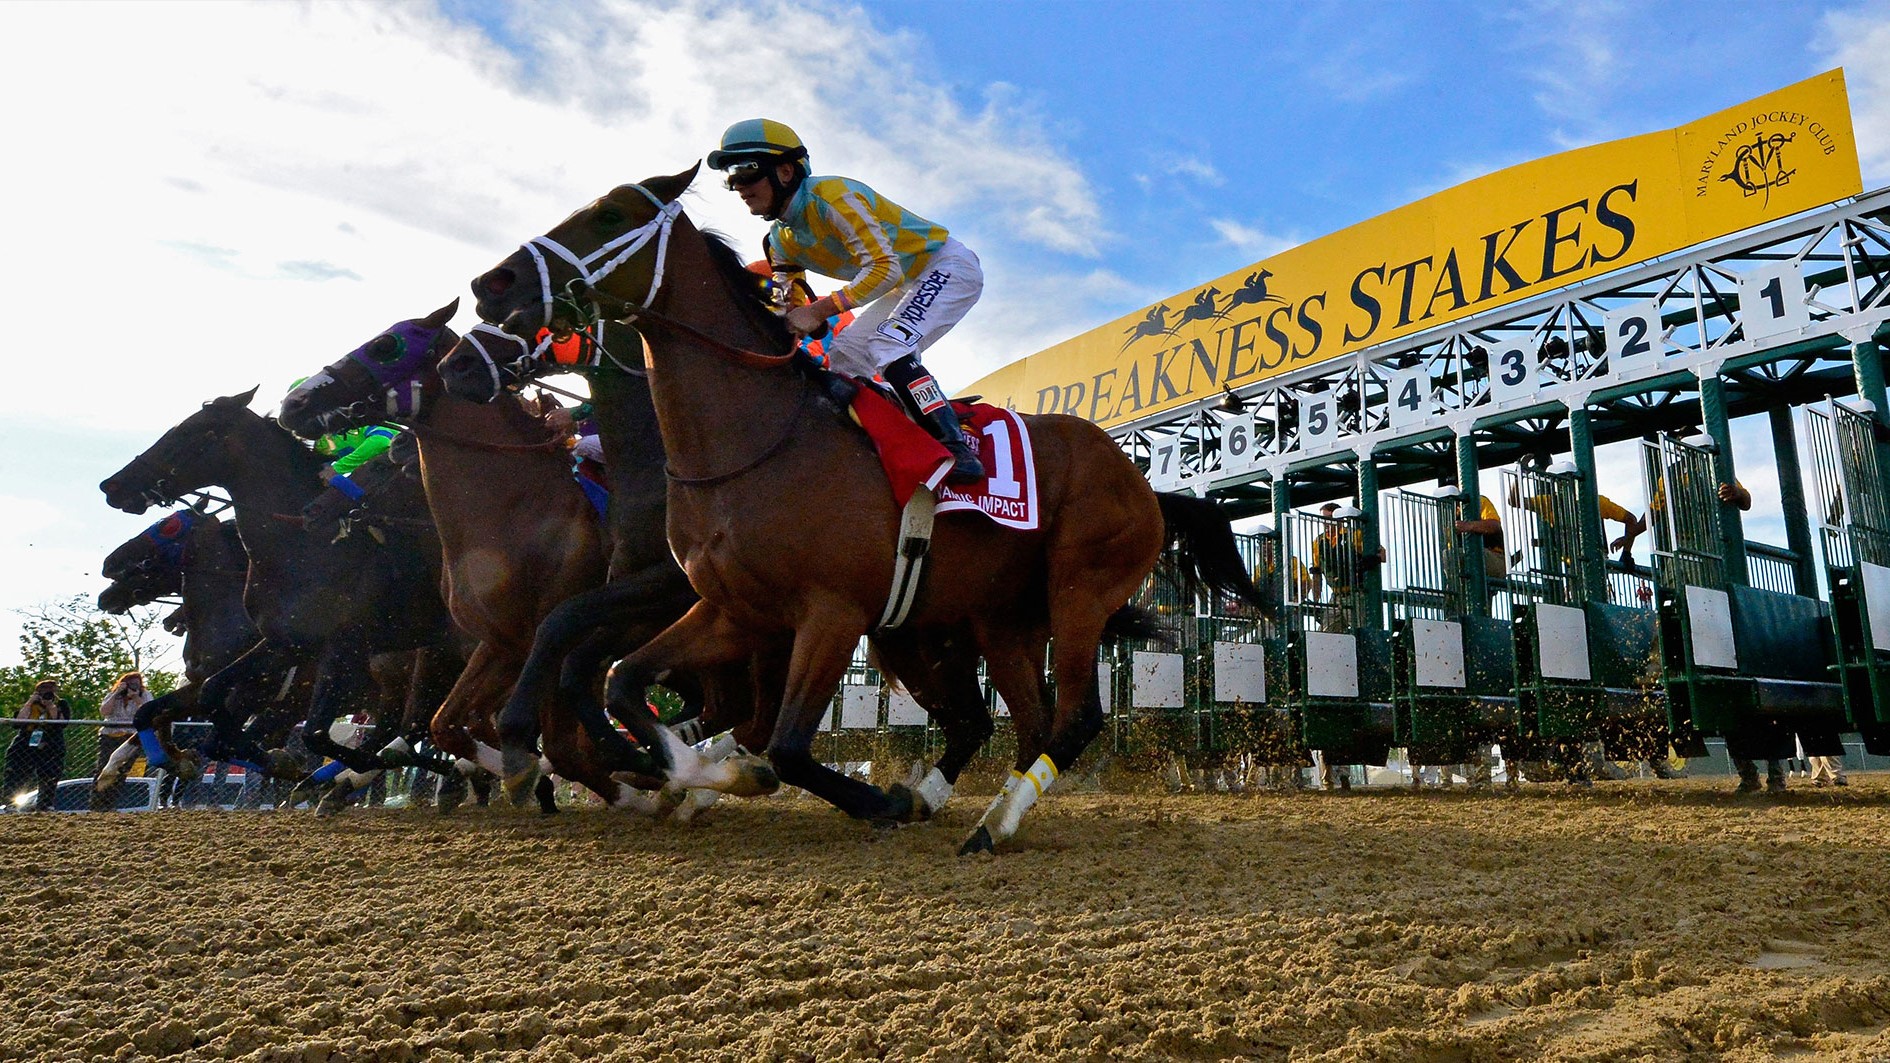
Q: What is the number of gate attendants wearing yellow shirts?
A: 5